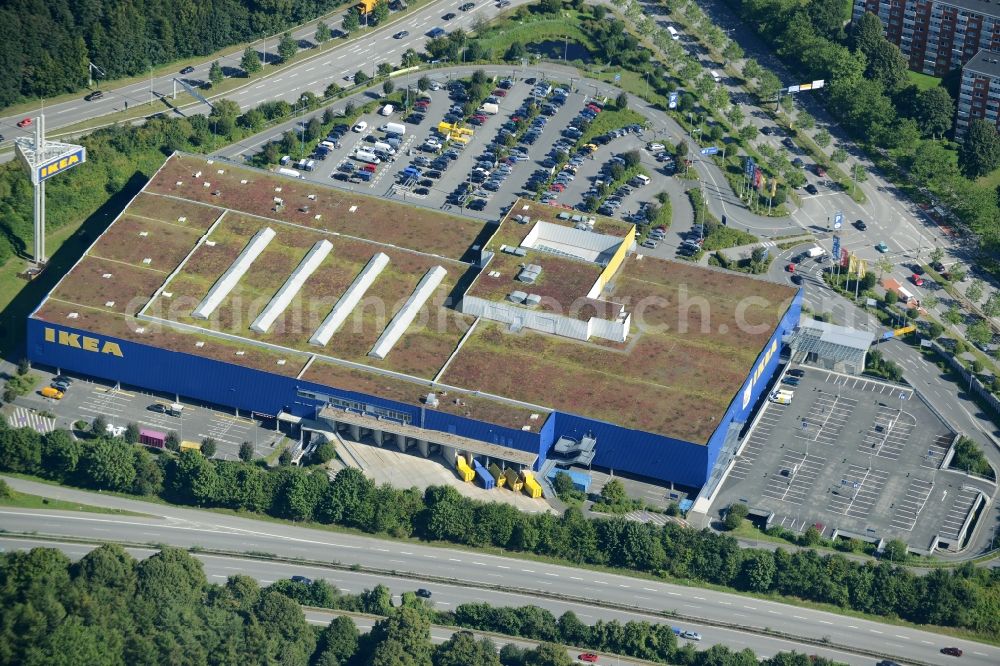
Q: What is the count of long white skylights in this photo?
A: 4